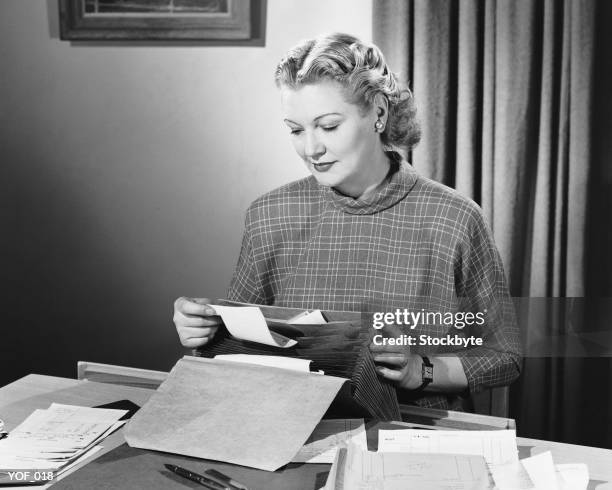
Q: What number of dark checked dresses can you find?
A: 1